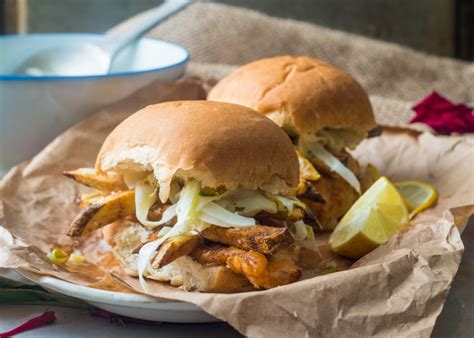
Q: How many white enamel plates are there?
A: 1